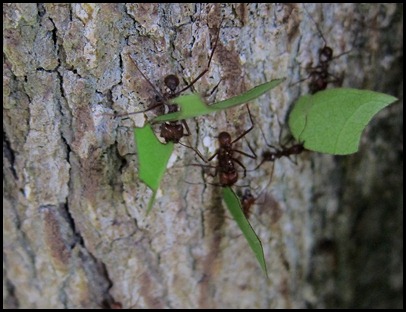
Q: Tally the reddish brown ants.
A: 5